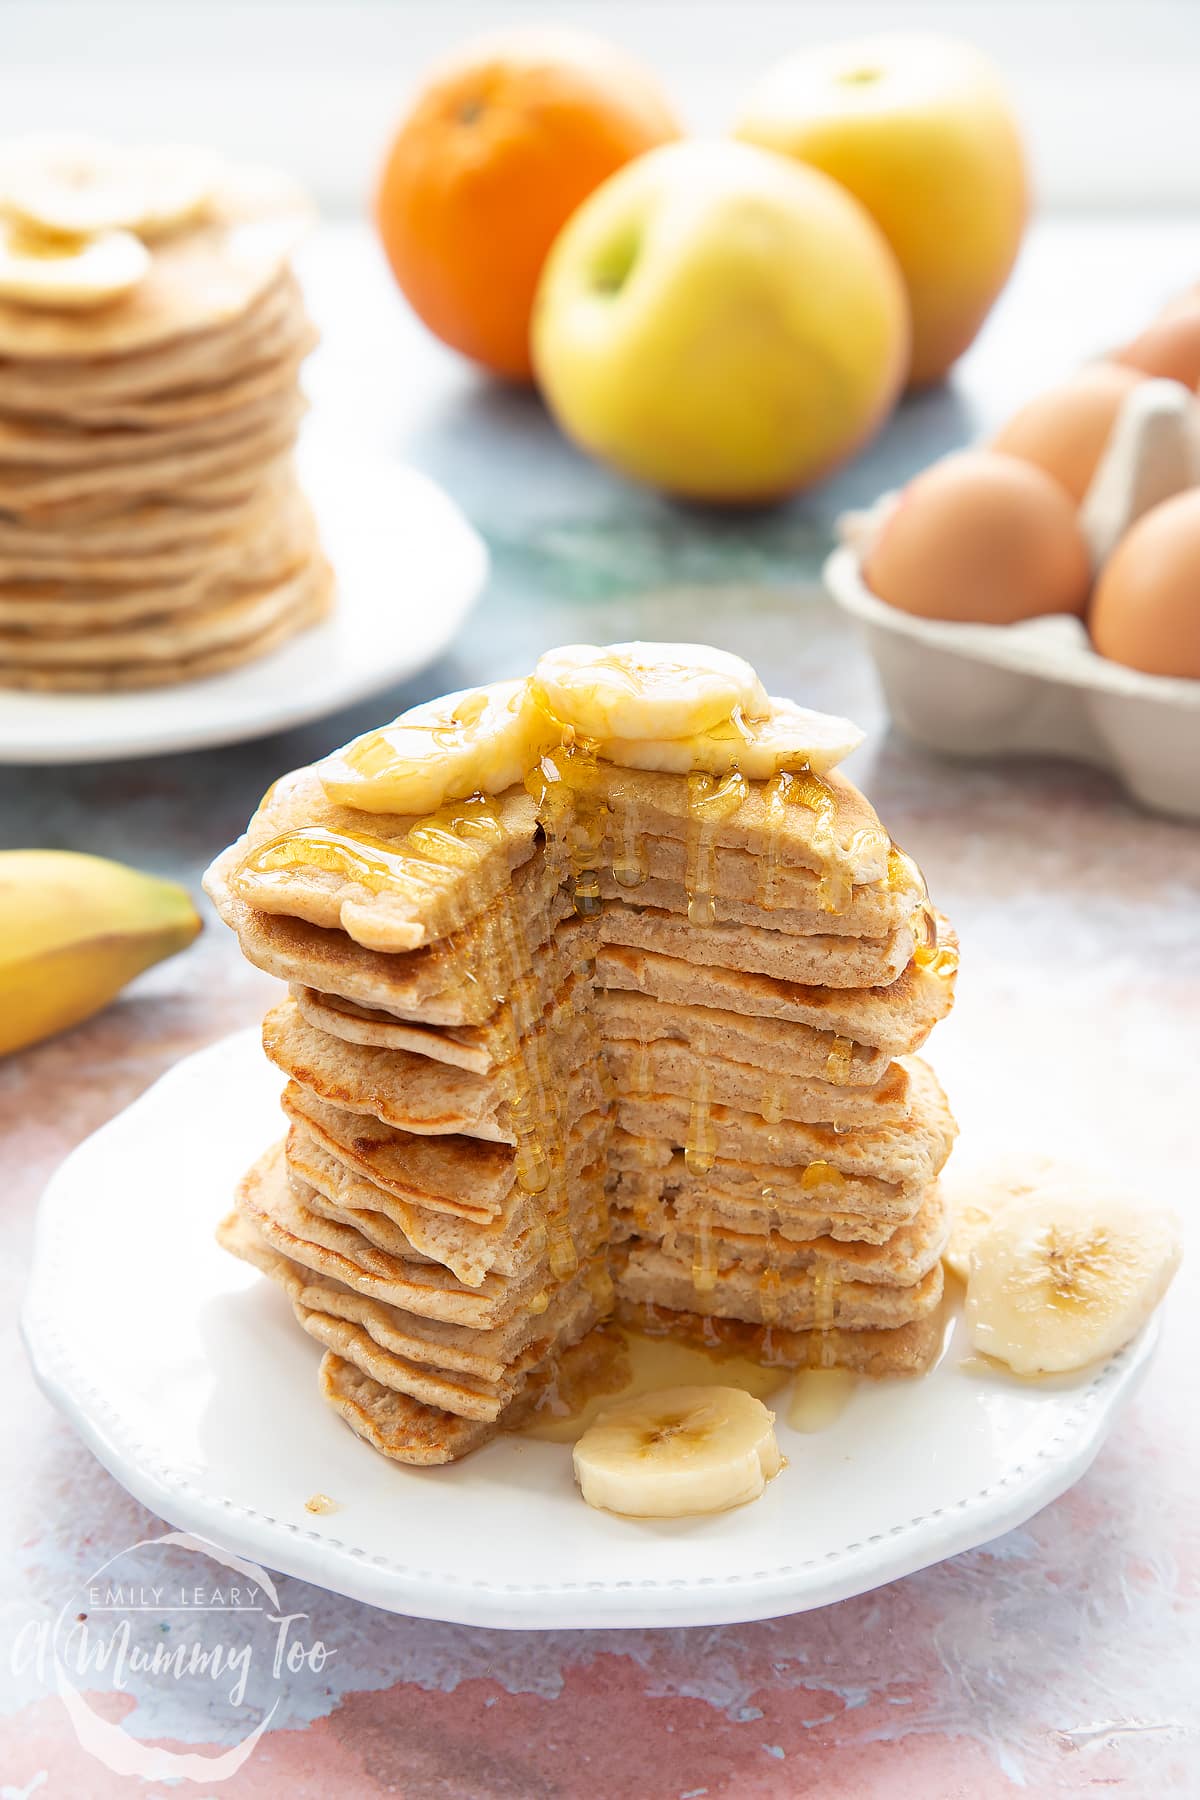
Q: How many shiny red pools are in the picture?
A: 0